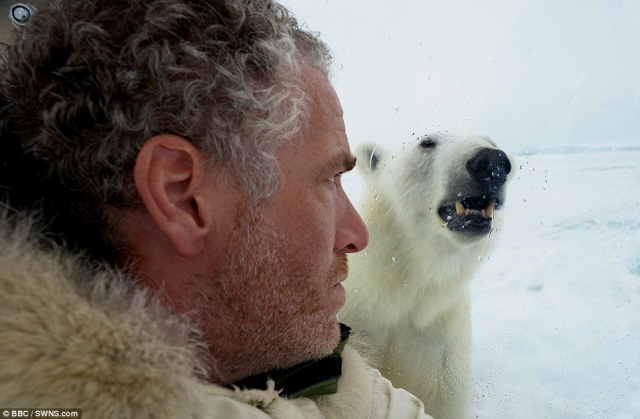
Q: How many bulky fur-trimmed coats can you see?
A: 1